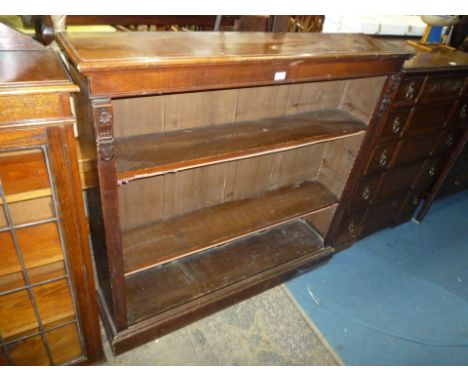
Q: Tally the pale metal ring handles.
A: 9